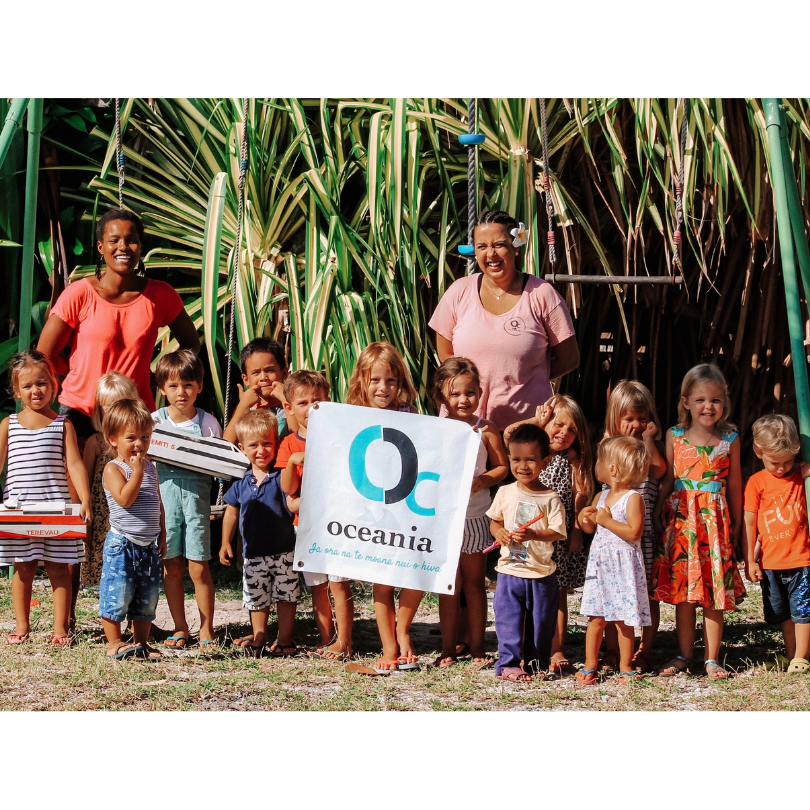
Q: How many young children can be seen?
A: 15